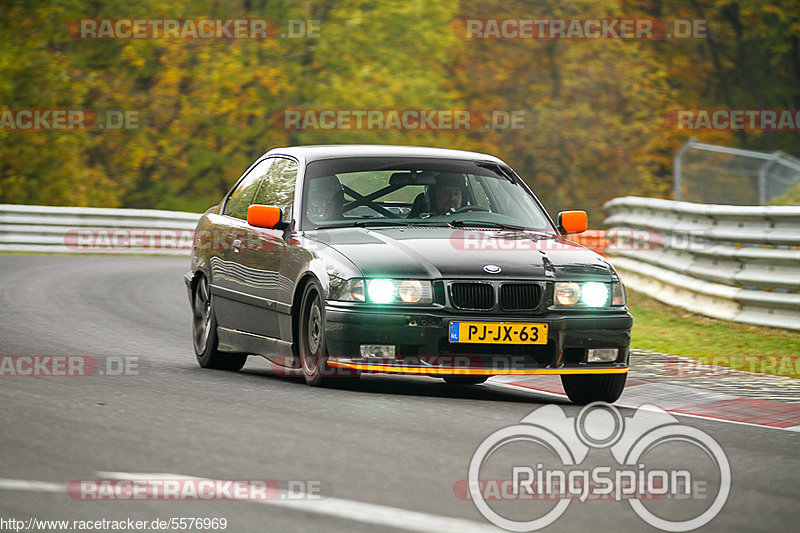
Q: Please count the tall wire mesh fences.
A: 1